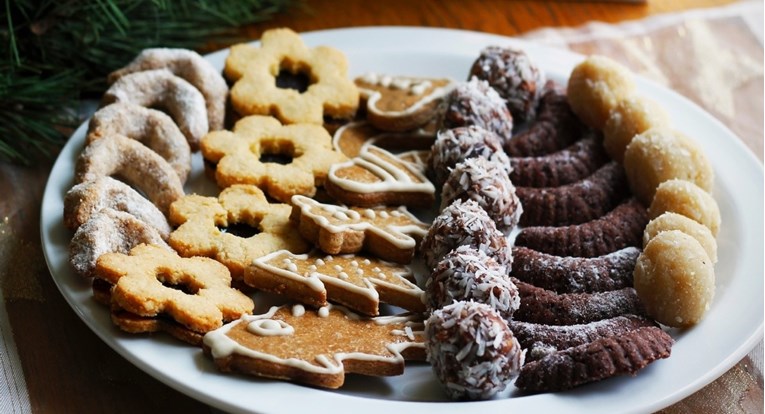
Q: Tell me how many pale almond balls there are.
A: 6